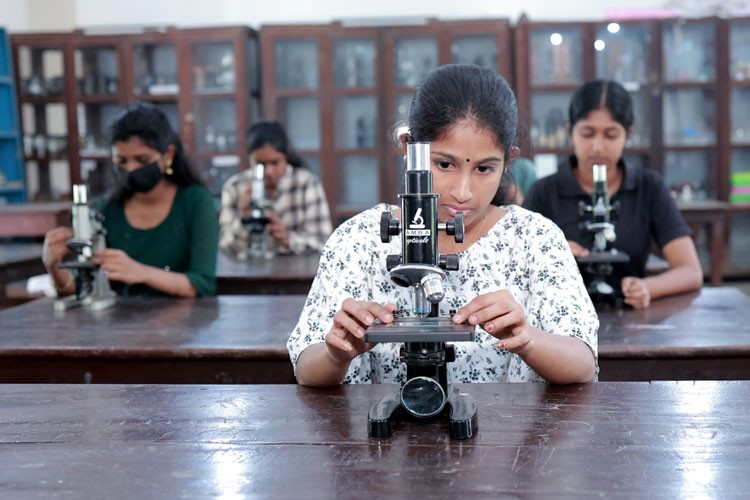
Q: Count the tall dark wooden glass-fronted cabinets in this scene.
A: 3